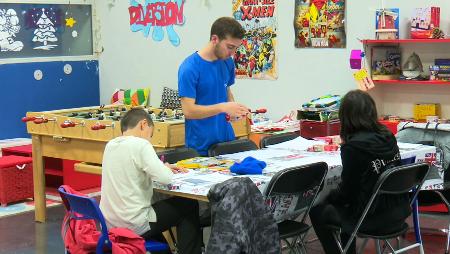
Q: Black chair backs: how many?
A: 5